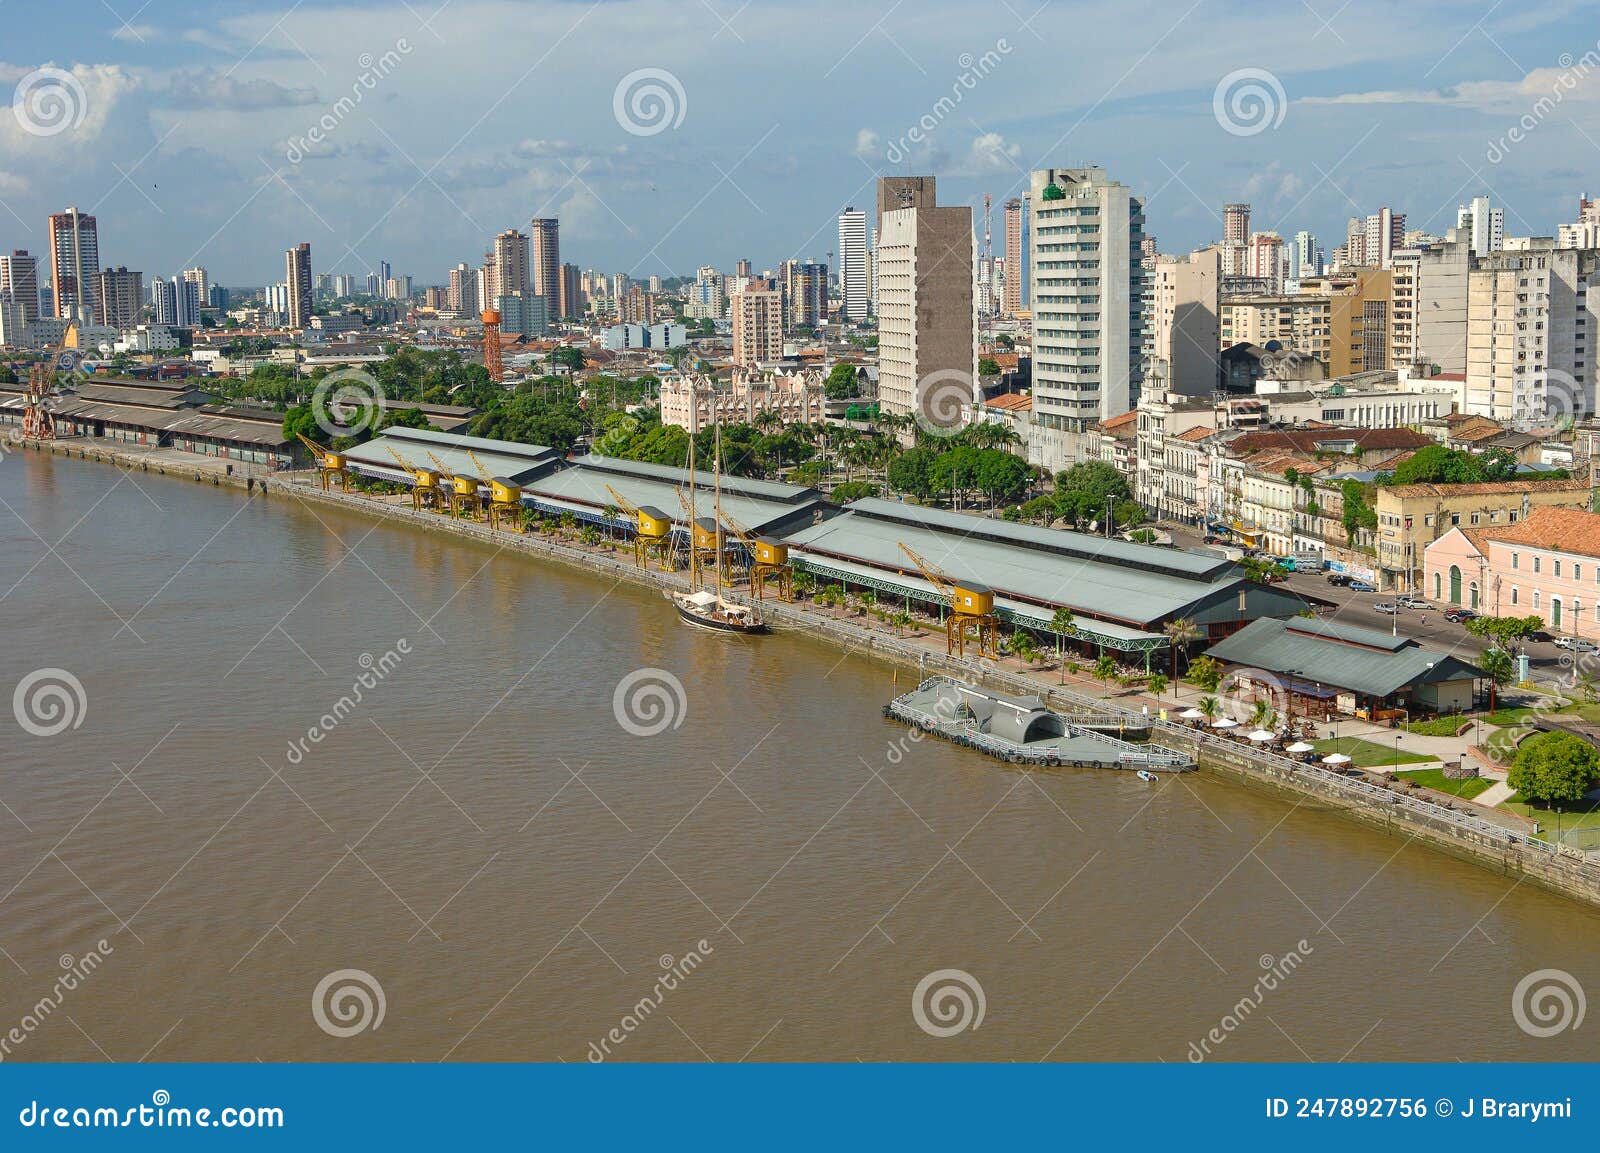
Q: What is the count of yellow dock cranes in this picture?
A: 8